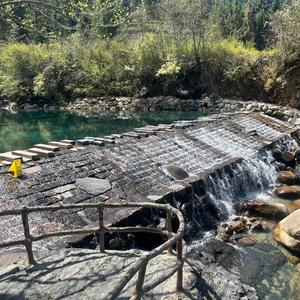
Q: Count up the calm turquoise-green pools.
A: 1